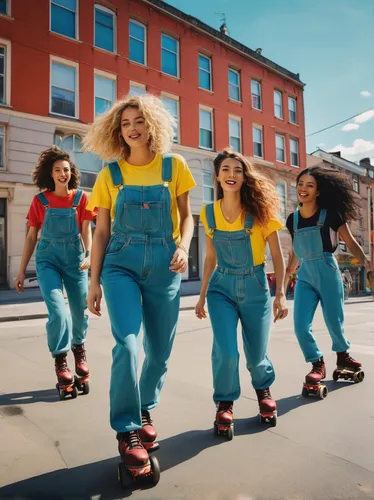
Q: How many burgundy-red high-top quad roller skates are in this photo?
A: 8